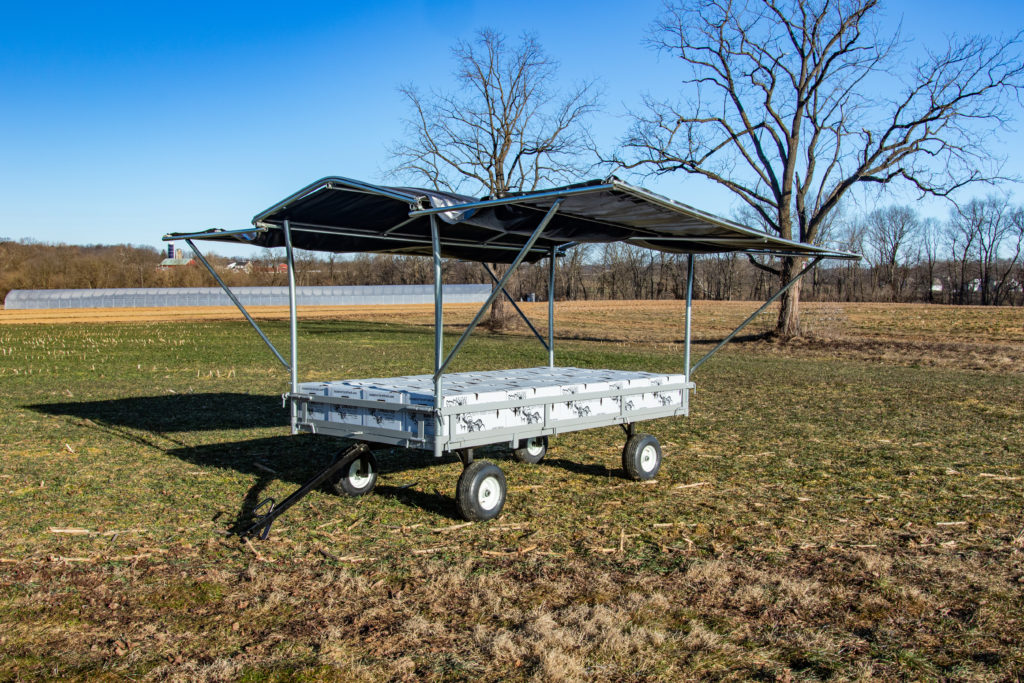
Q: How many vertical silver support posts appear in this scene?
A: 4